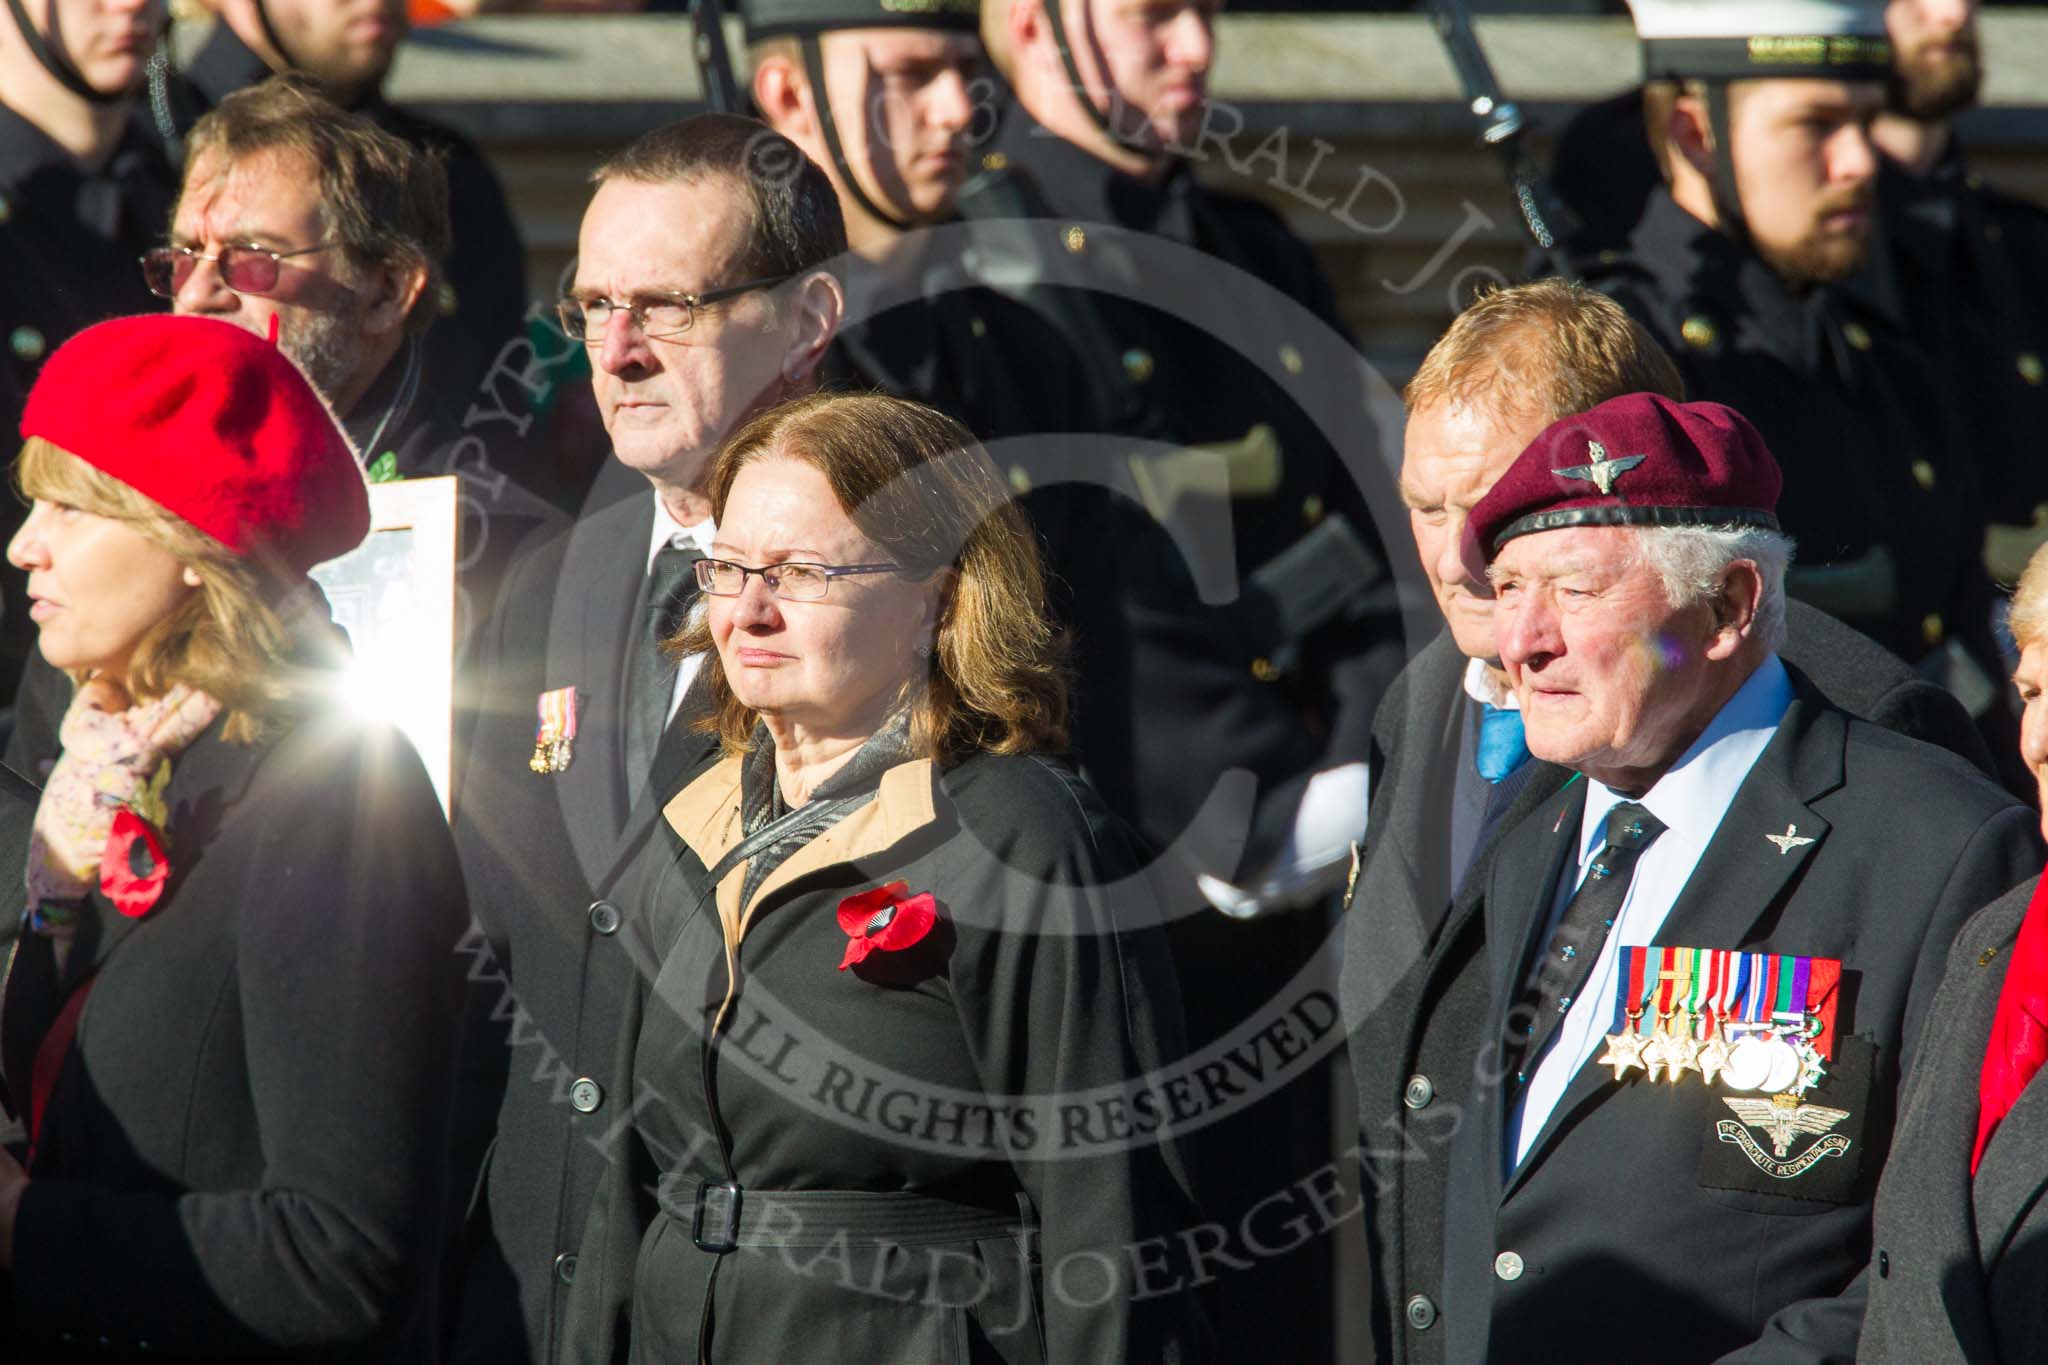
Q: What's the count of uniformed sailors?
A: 6